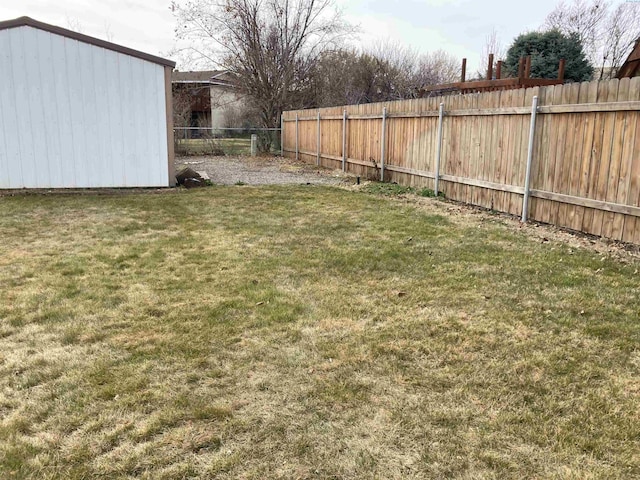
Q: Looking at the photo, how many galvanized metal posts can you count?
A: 7